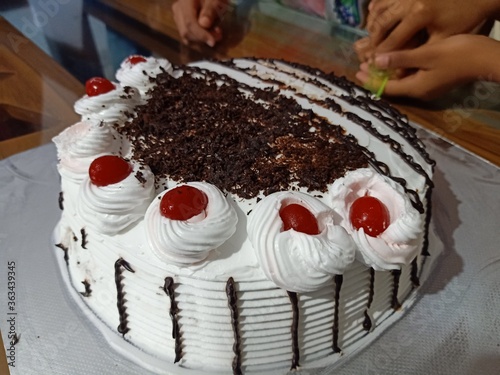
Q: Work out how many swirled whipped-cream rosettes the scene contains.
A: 7